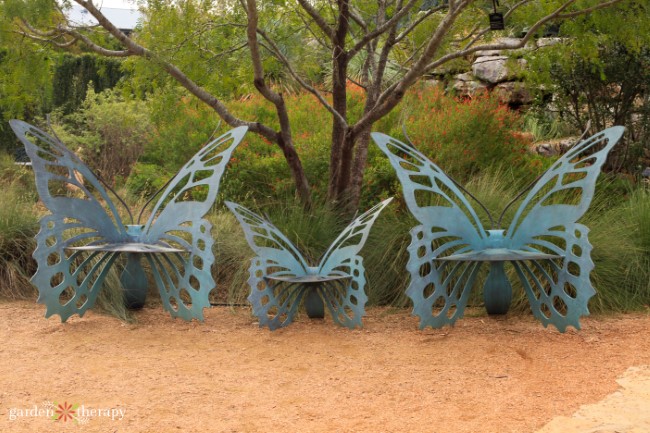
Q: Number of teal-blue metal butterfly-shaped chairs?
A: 3